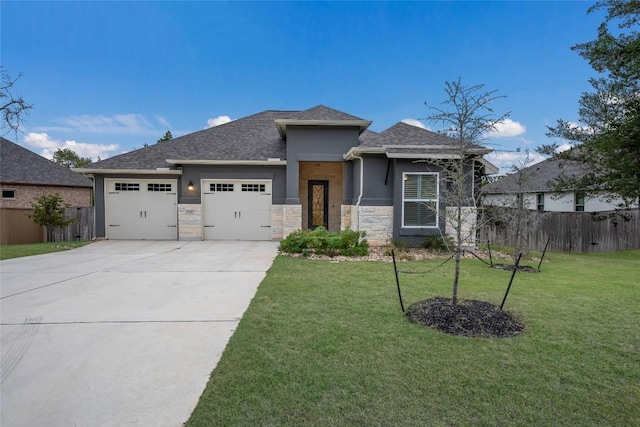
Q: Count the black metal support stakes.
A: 4